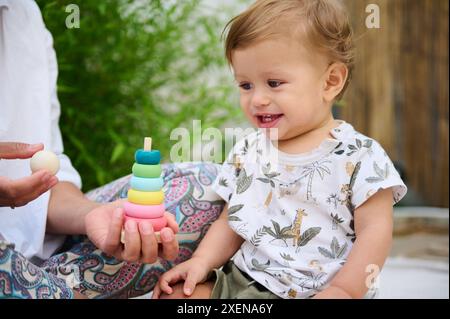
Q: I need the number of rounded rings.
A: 6